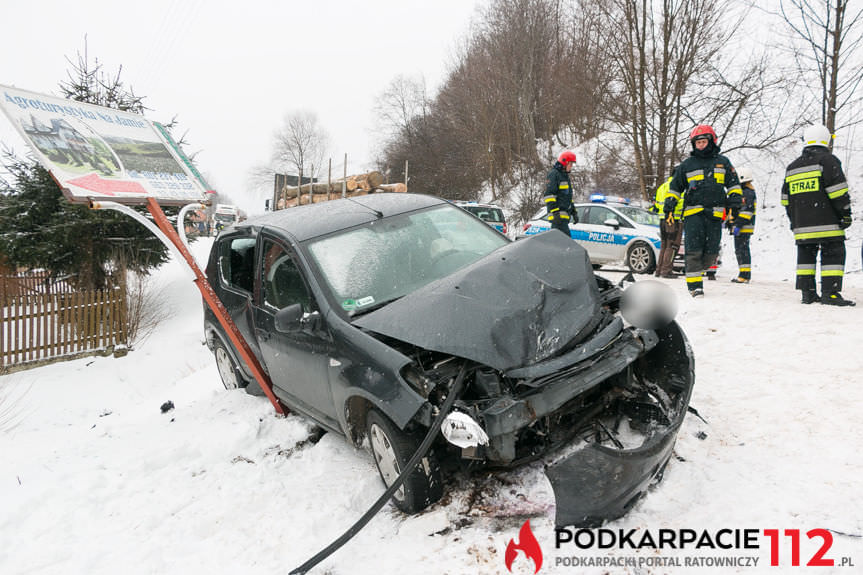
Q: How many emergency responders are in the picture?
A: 5